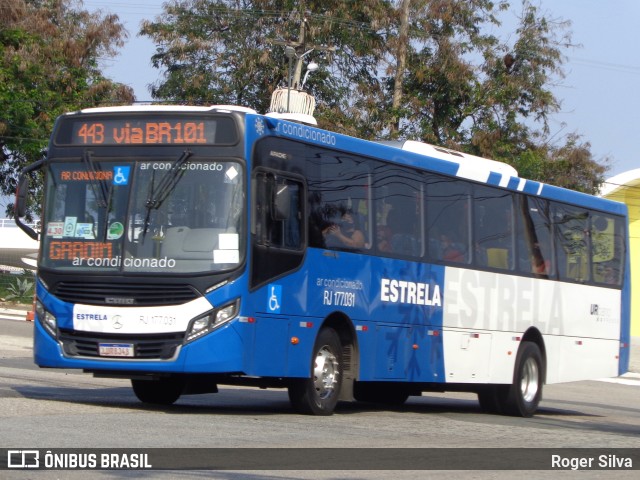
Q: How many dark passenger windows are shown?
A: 7